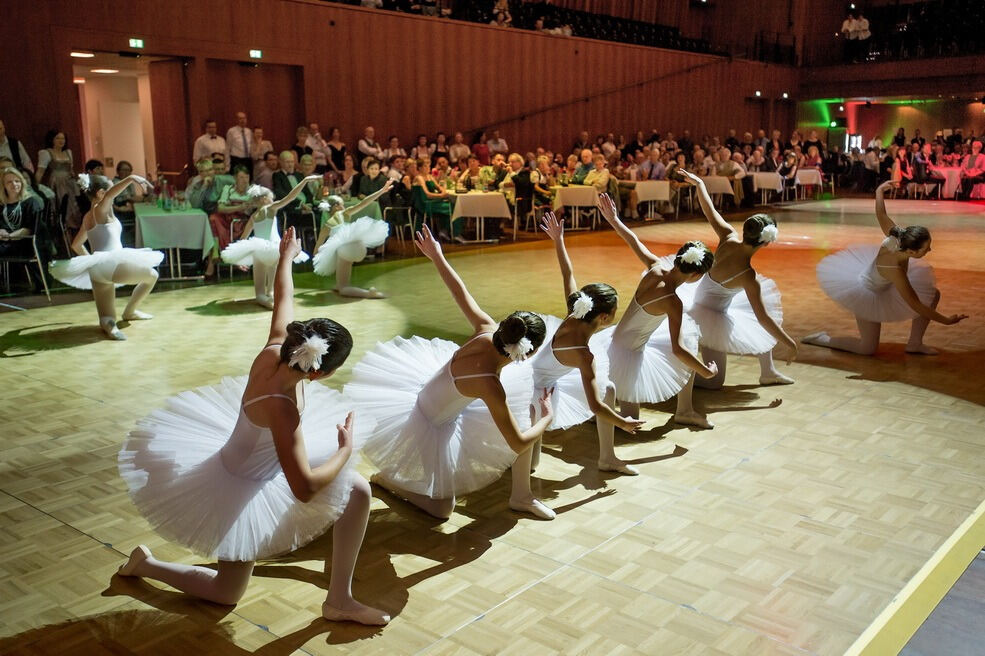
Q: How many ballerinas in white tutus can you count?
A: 9